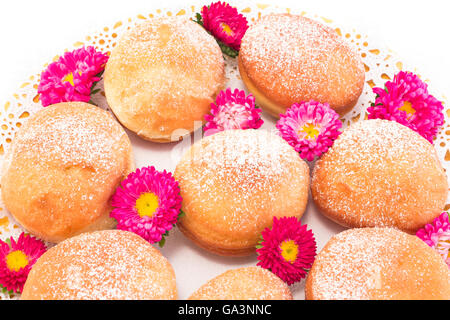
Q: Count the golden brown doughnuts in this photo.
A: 8